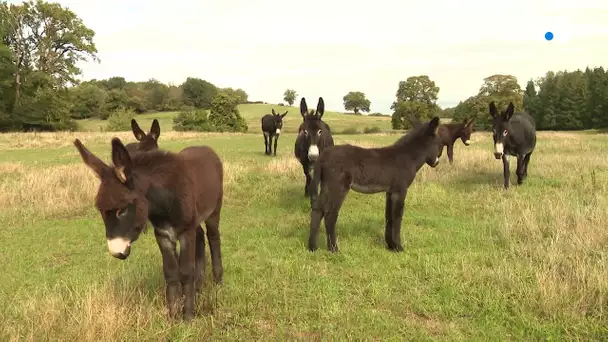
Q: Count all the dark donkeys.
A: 7